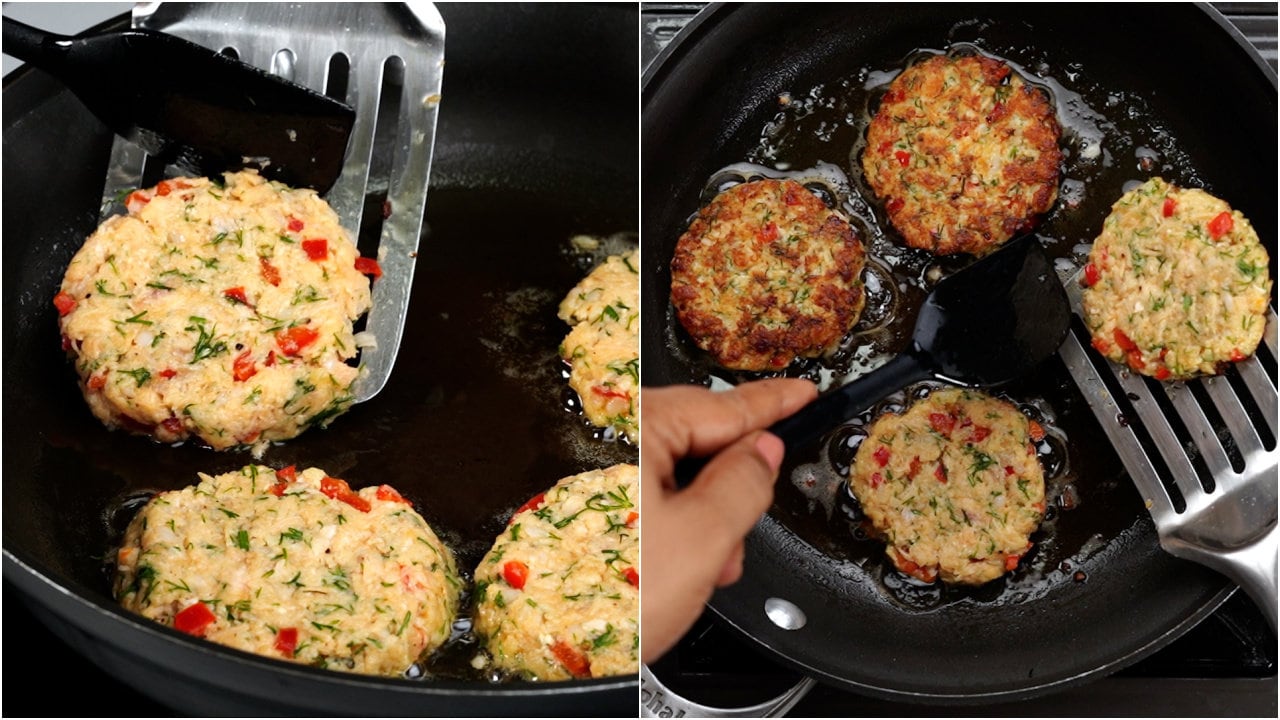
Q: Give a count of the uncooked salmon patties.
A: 6